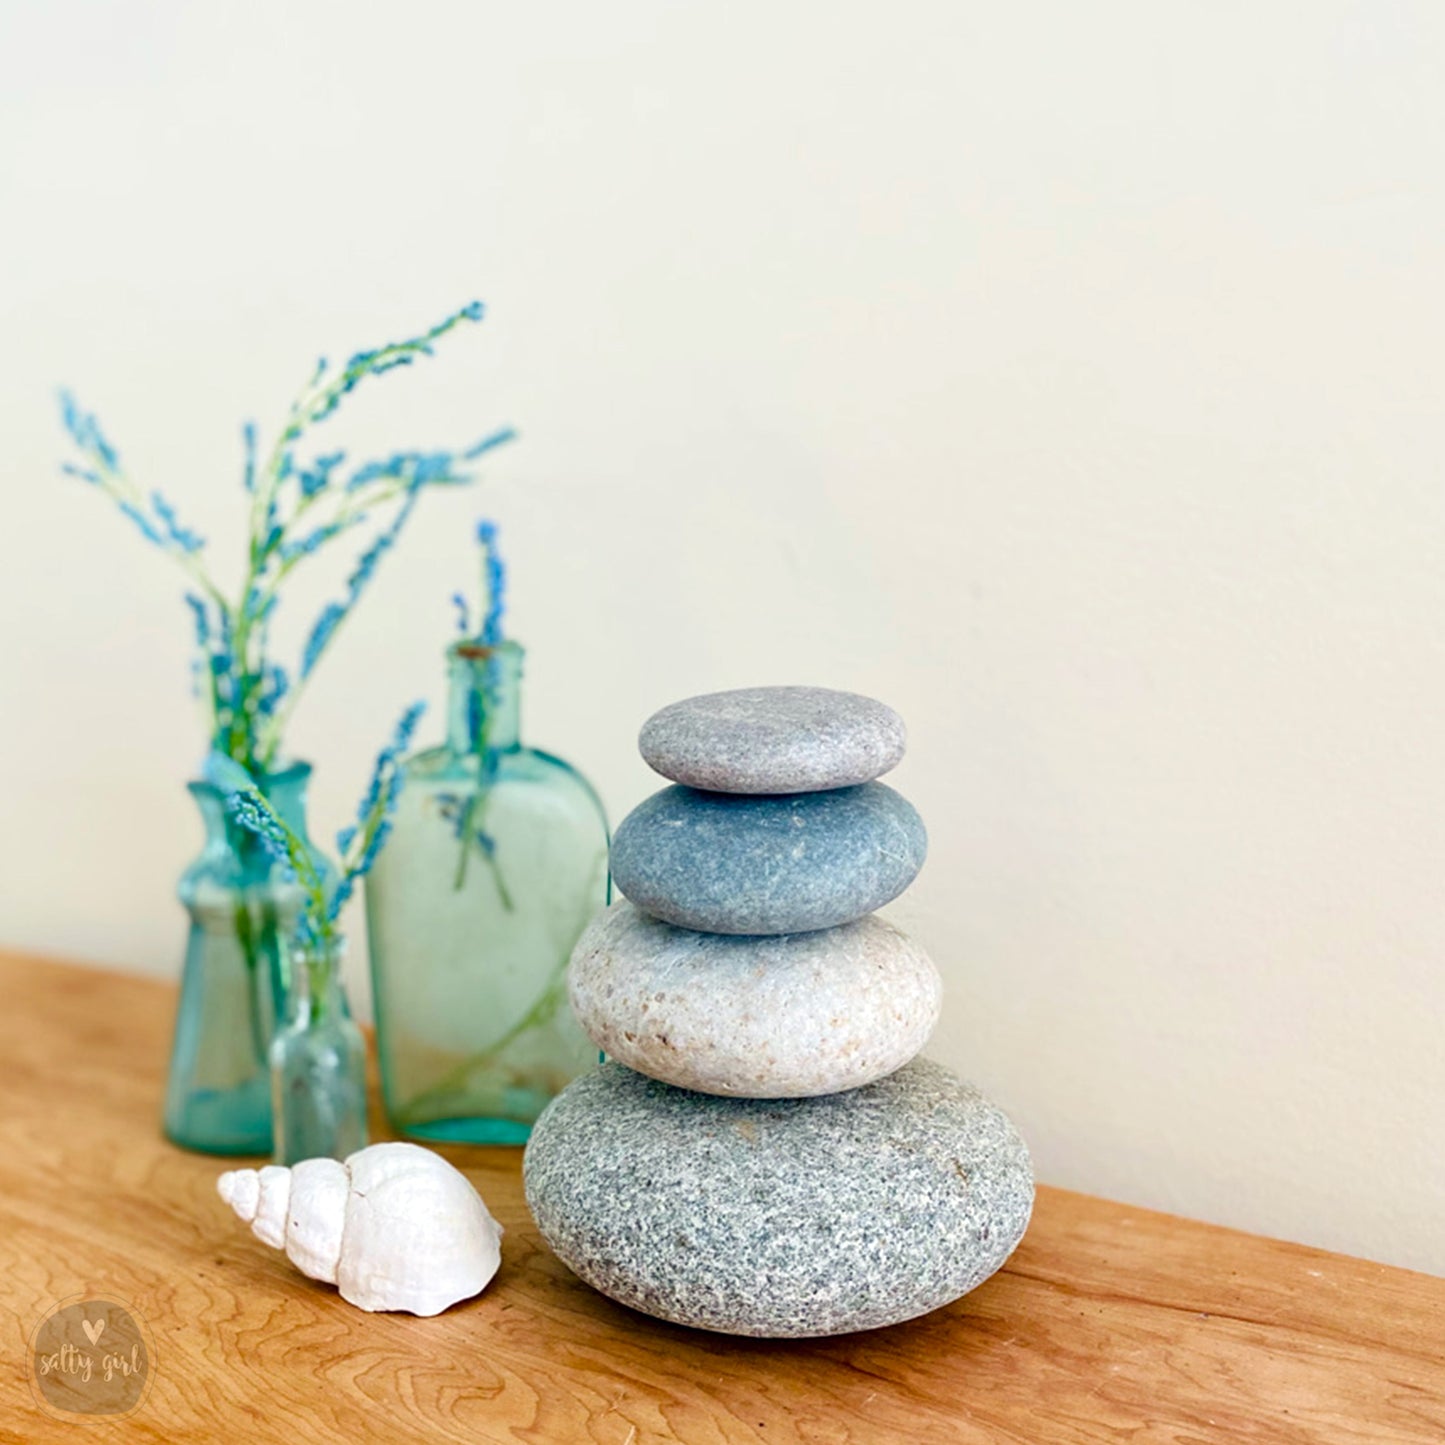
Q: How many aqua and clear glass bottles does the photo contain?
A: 3